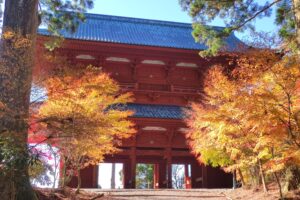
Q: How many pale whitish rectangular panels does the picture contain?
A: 6